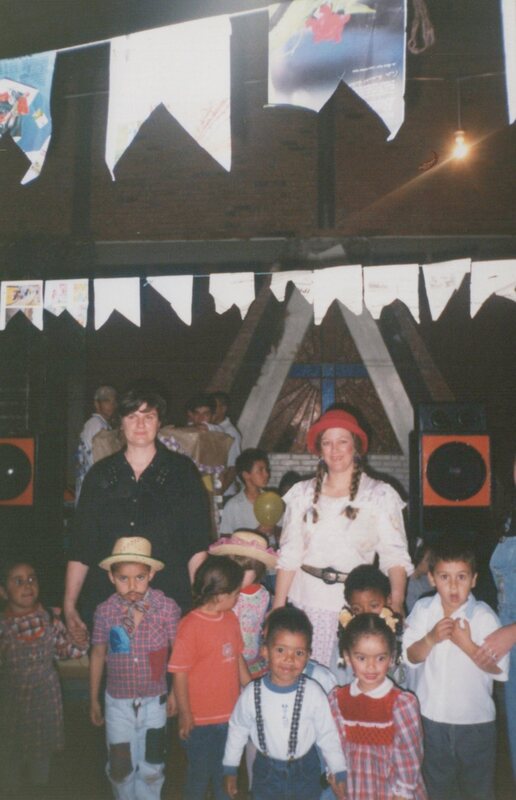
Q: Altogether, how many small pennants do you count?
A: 10